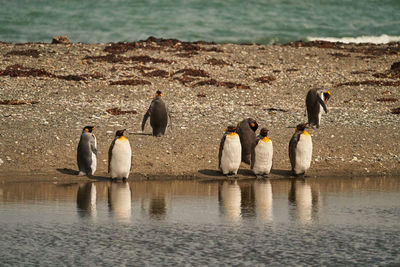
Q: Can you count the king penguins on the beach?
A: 8